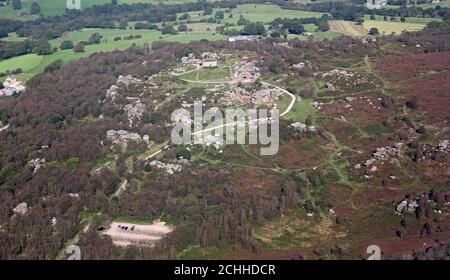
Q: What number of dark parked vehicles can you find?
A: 4